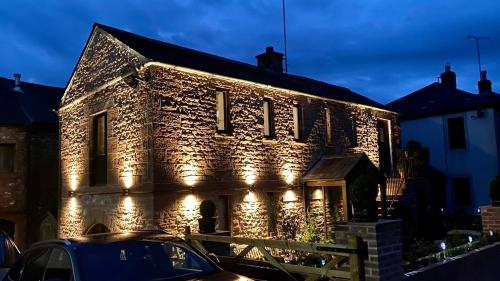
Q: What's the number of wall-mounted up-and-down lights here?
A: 5